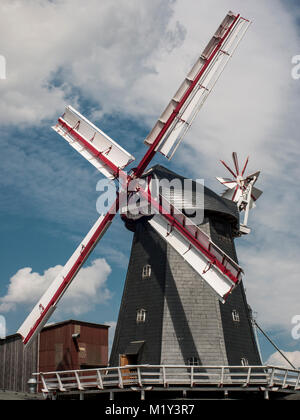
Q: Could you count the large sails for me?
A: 4